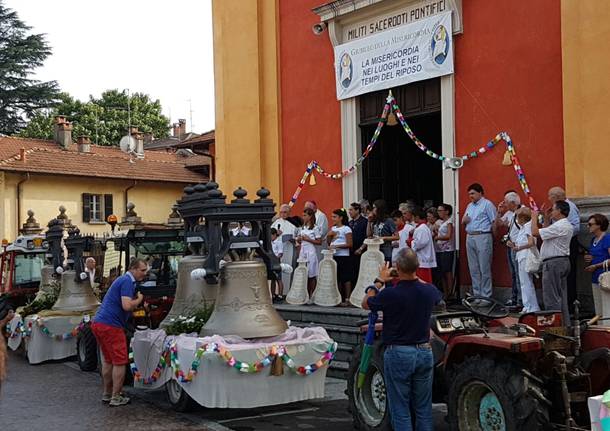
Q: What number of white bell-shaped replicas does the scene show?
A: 3